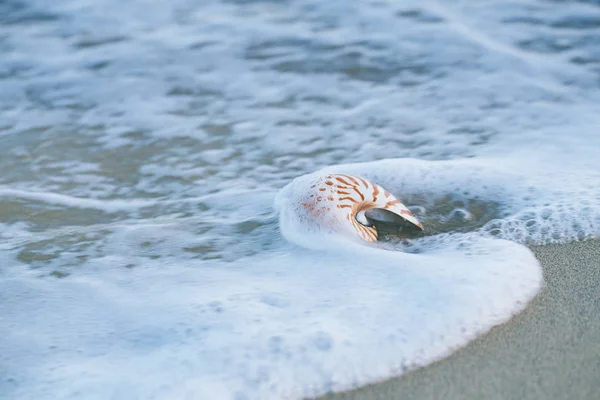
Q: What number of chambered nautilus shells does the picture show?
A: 1